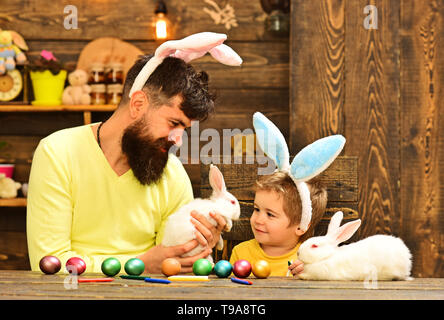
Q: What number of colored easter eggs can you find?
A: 9